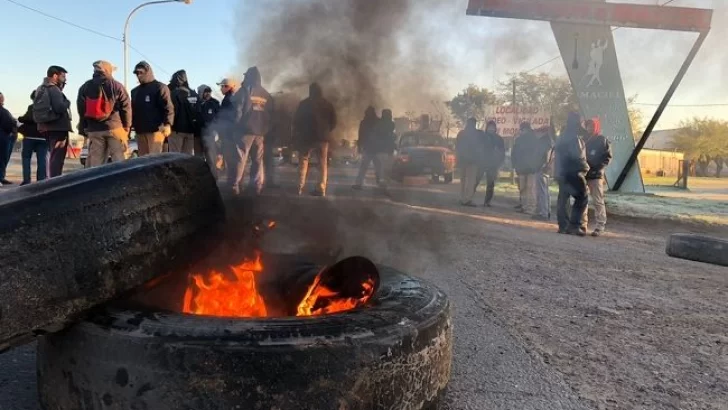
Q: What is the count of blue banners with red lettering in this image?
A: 0